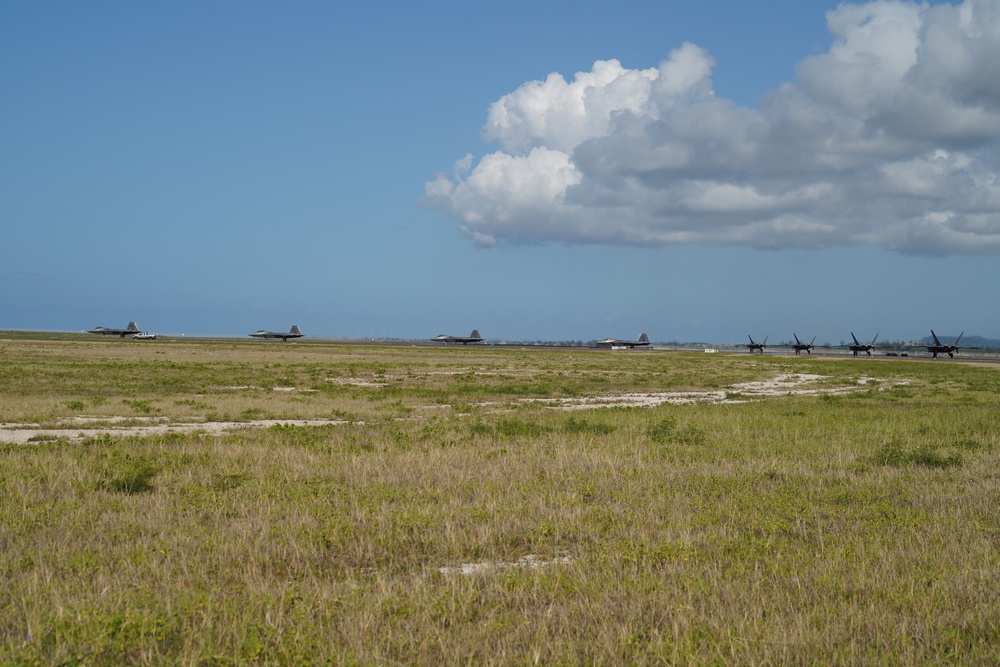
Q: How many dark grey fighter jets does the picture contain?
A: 8